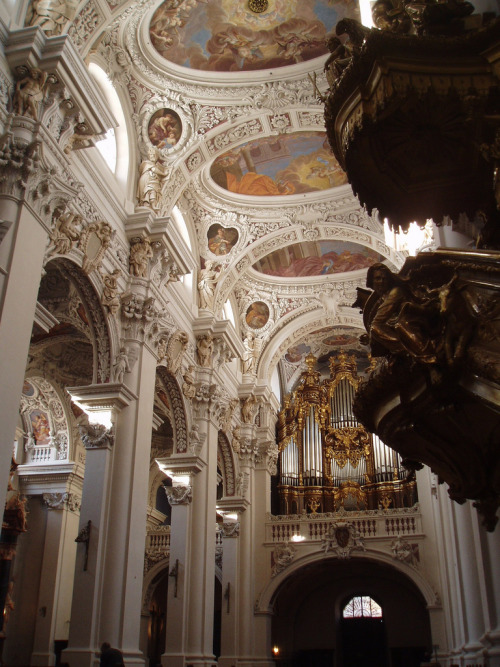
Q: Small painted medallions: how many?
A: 3